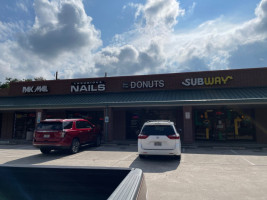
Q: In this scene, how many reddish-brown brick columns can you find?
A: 3